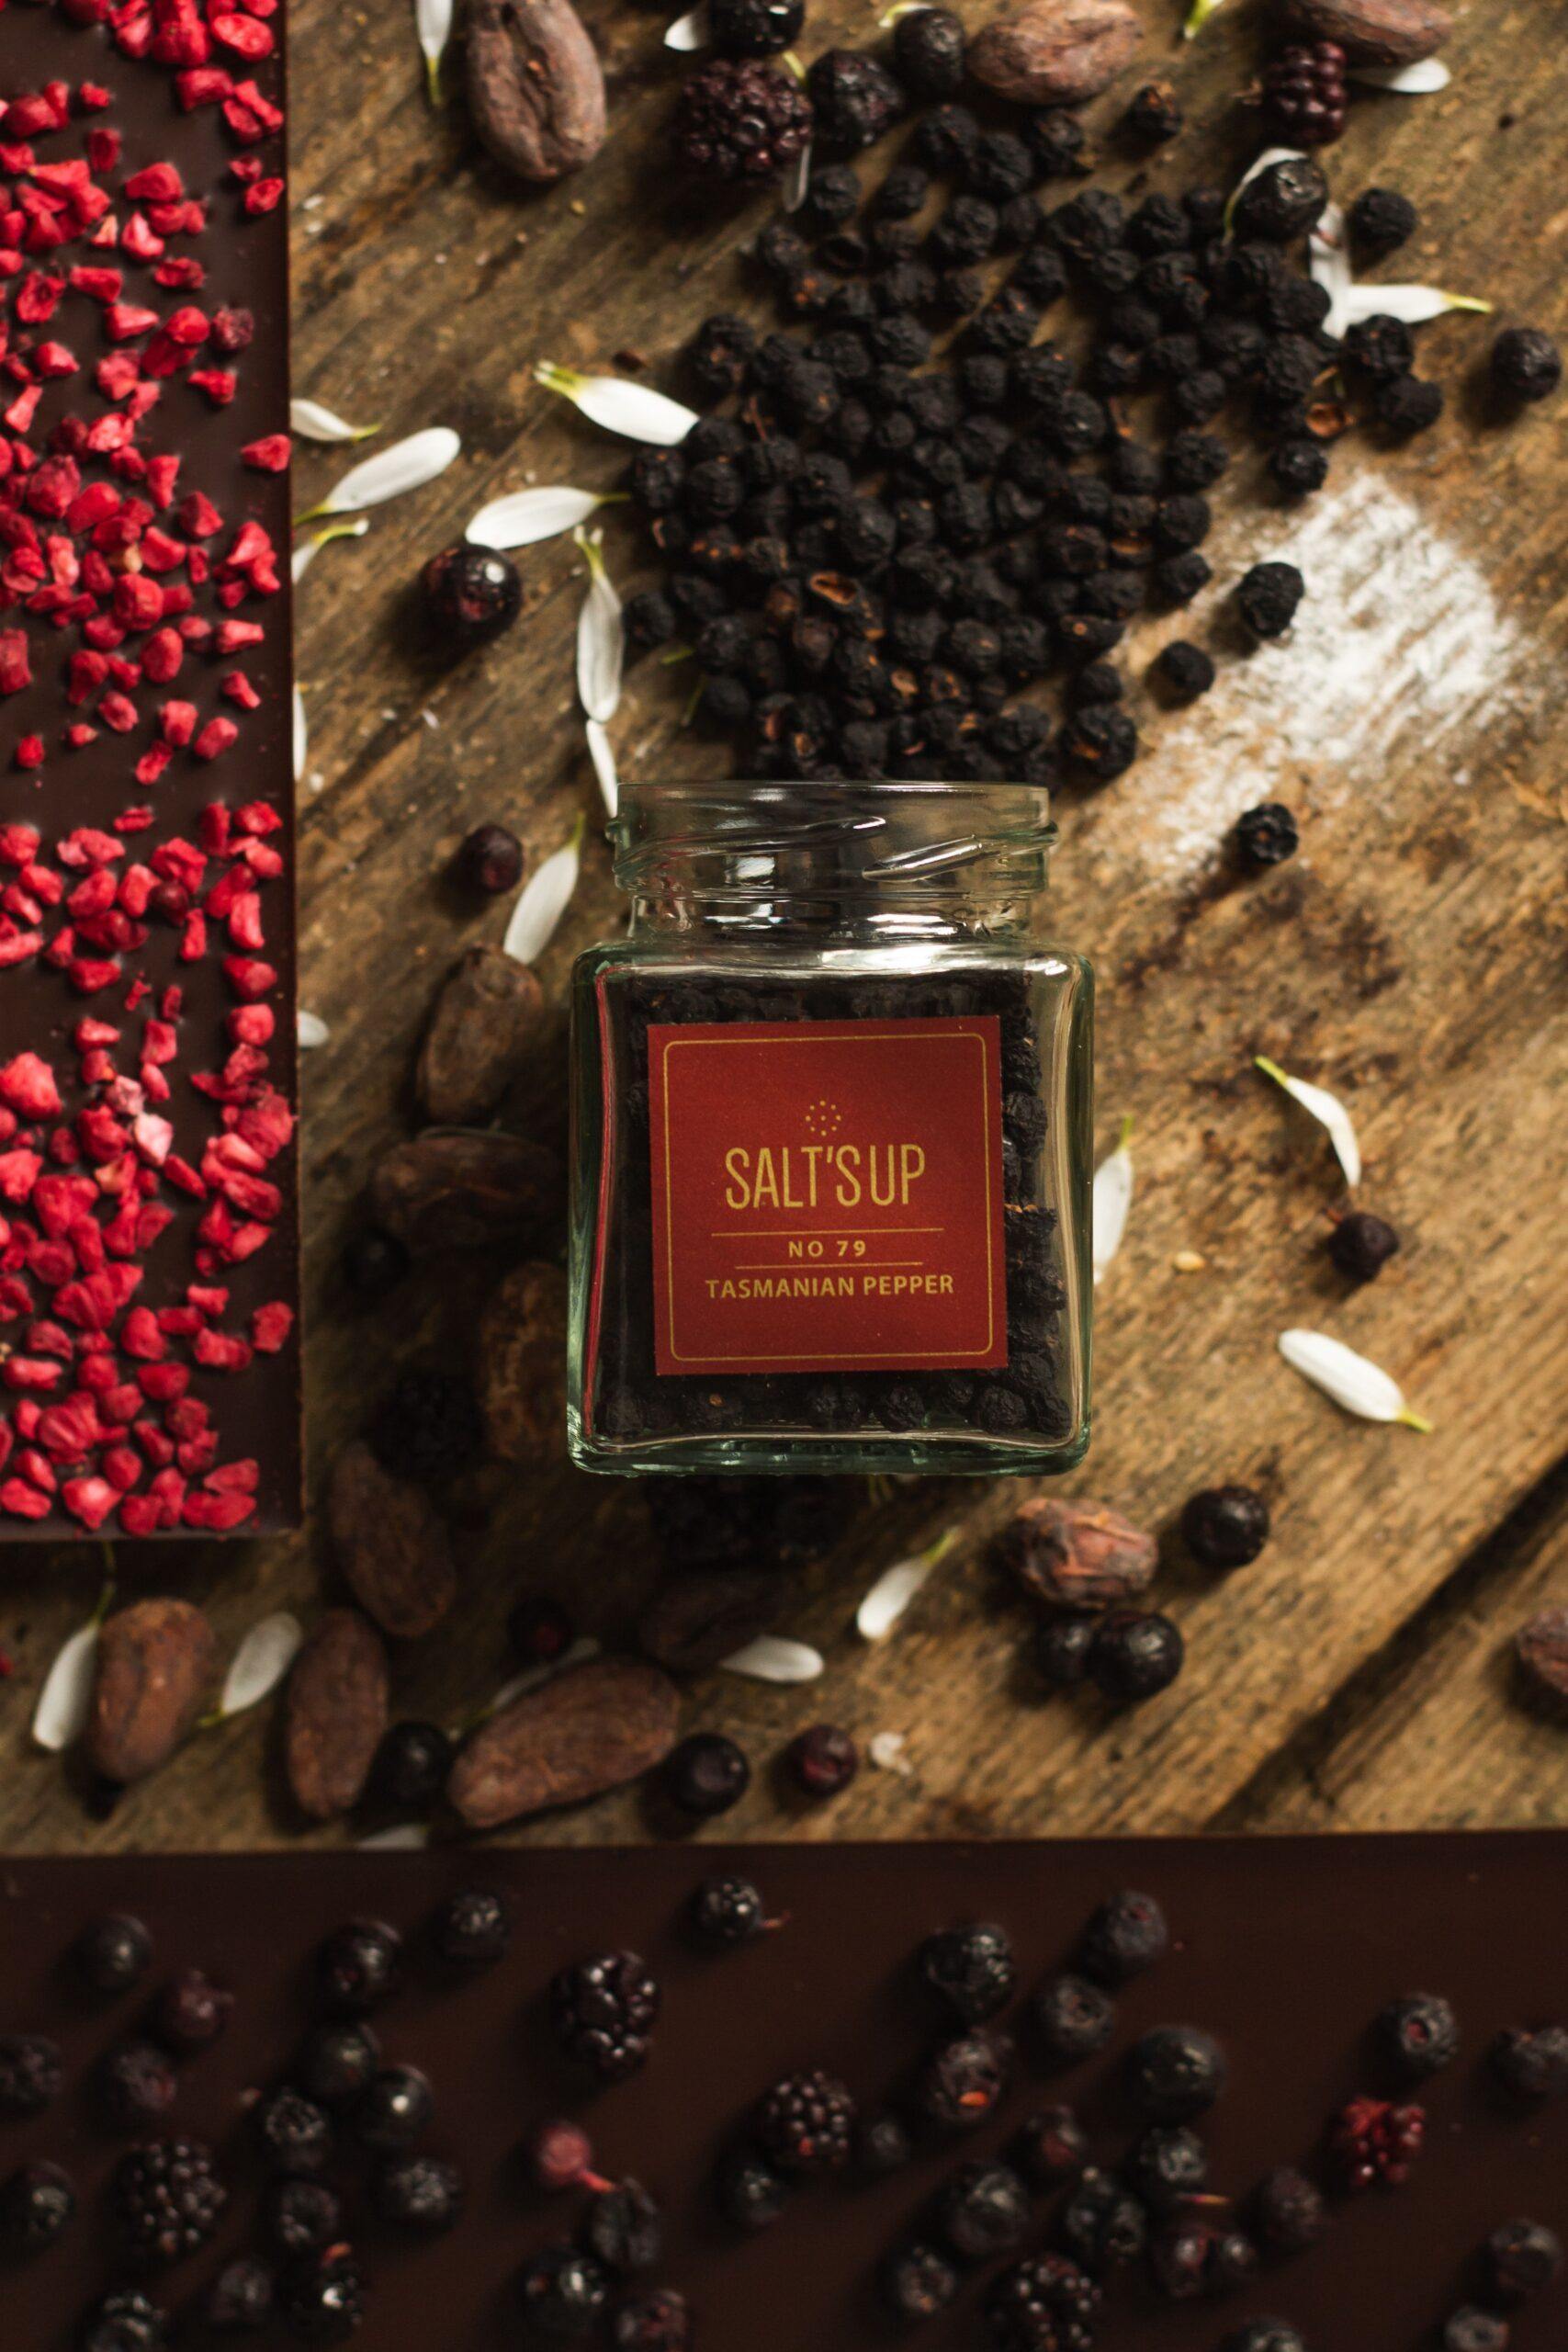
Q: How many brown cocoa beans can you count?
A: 13